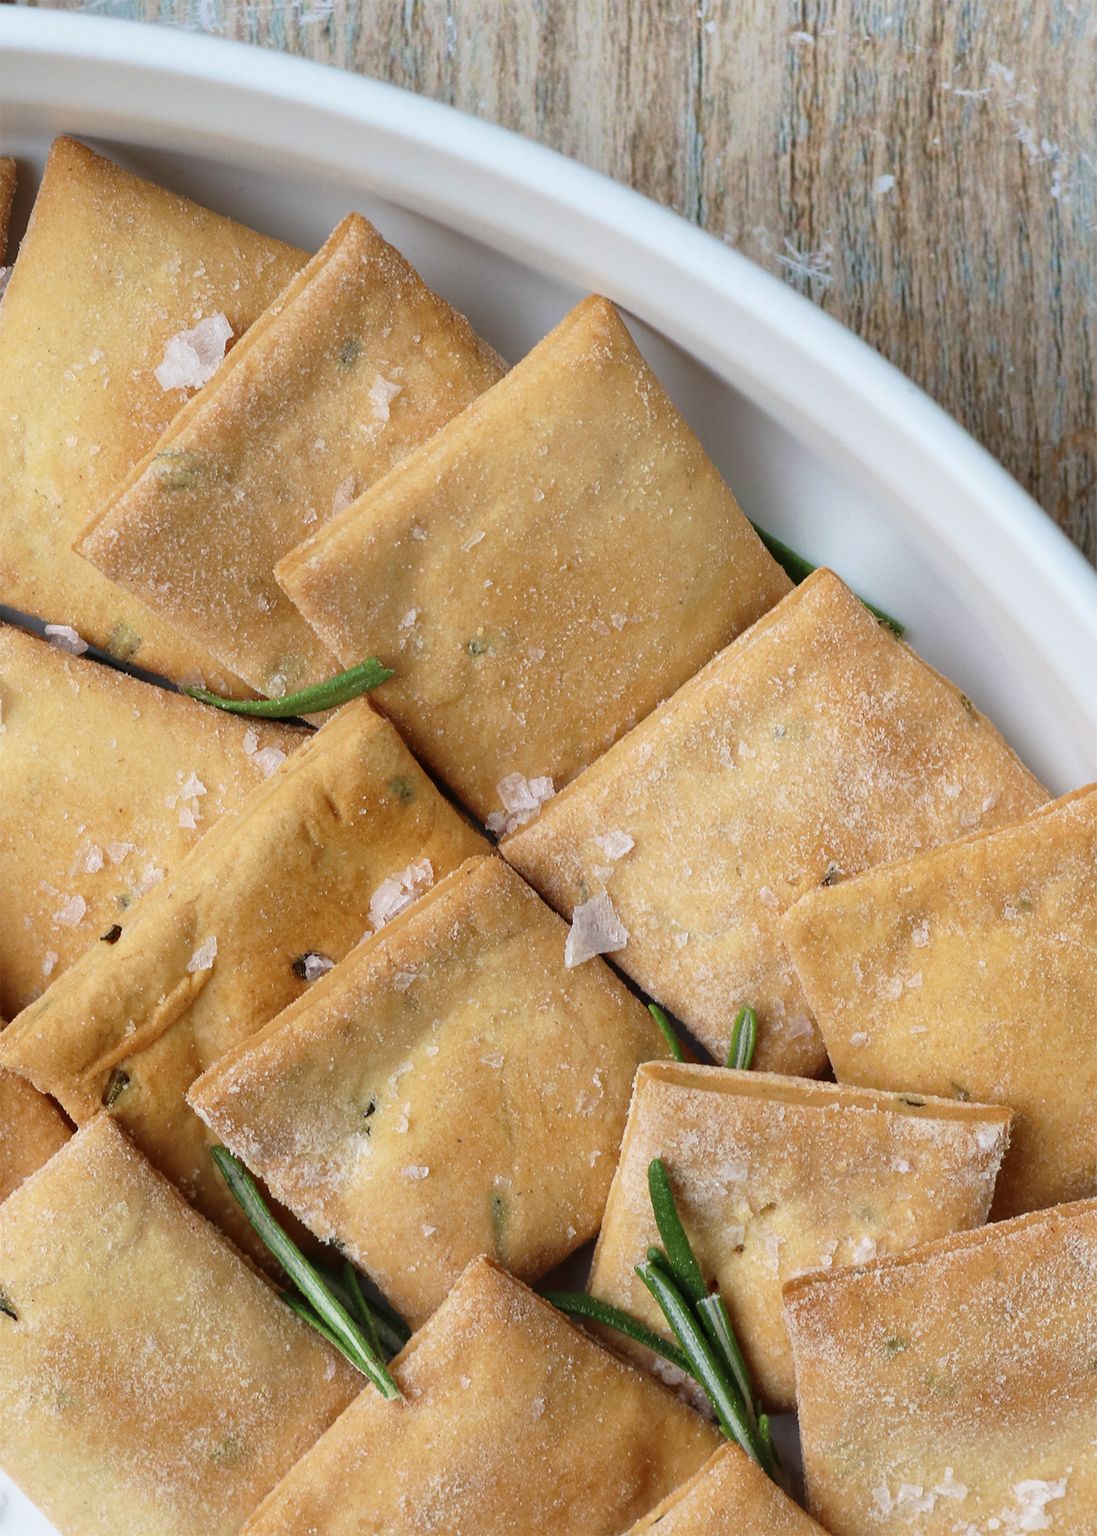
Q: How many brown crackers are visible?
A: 15